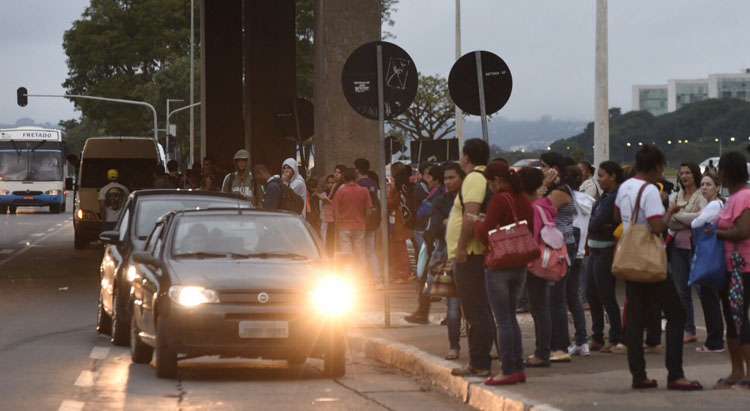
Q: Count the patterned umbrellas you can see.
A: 1